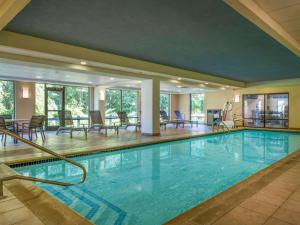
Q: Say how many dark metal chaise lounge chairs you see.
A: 5